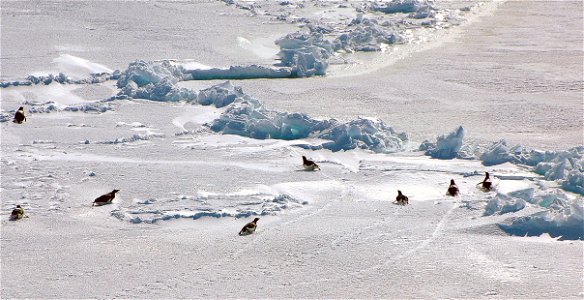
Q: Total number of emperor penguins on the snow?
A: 8